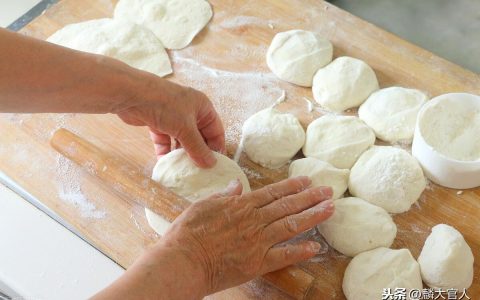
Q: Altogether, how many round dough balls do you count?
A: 10